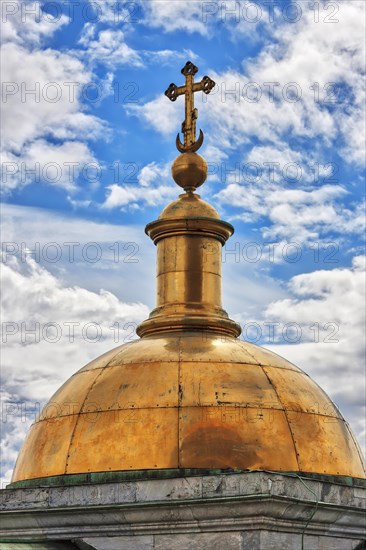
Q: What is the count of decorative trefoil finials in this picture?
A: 3